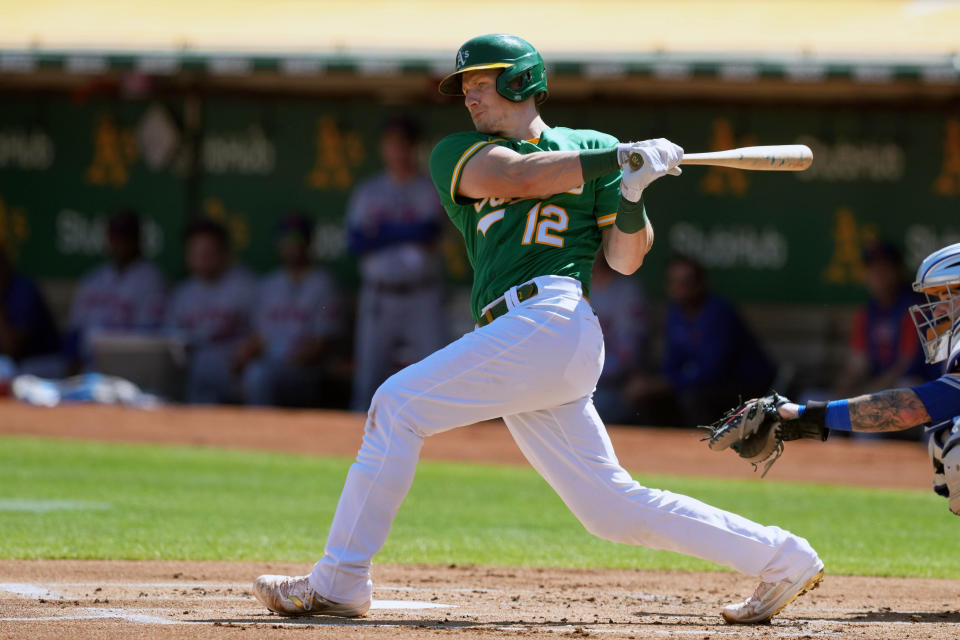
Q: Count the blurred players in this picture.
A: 8